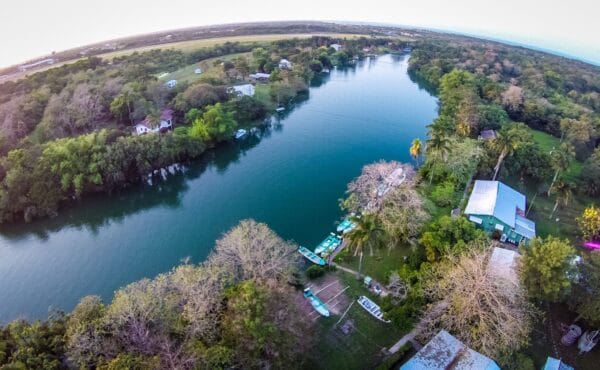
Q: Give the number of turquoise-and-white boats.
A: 6